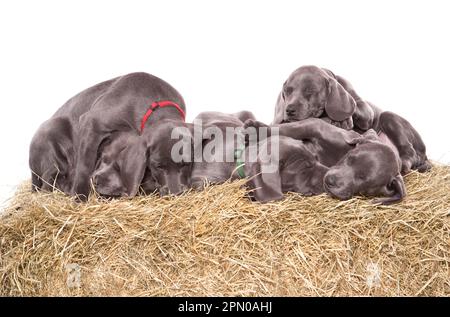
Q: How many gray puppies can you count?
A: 5